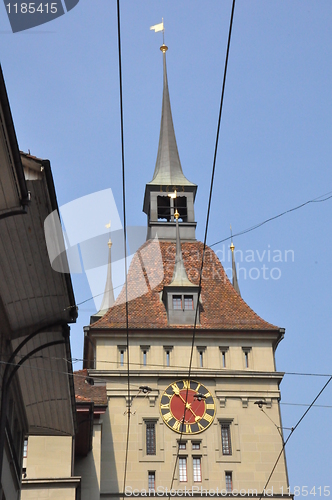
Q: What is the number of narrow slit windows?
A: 6